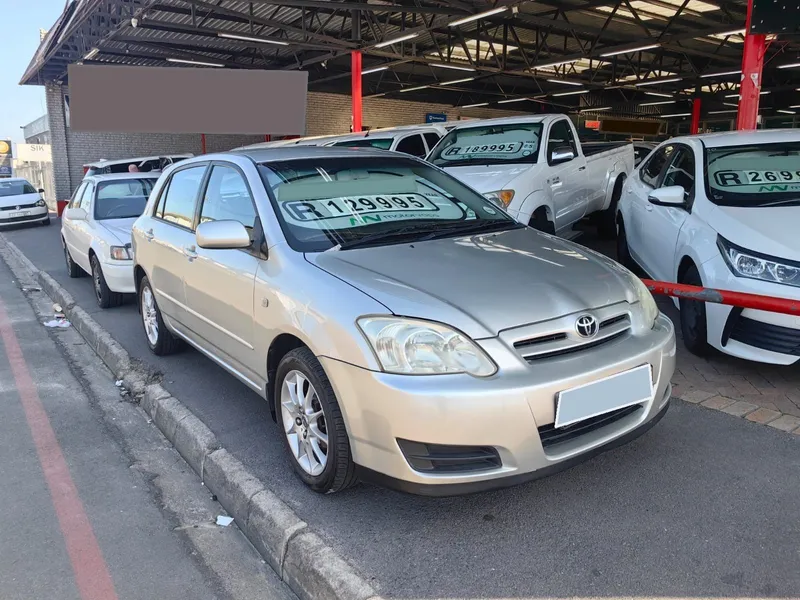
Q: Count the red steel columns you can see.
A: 3